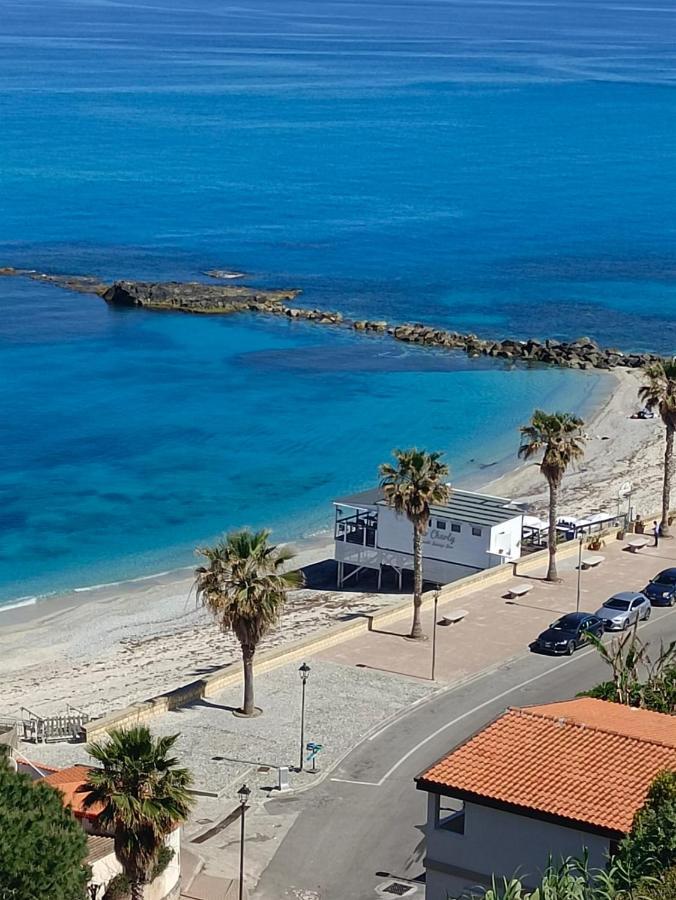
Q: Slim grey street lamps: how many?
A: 4